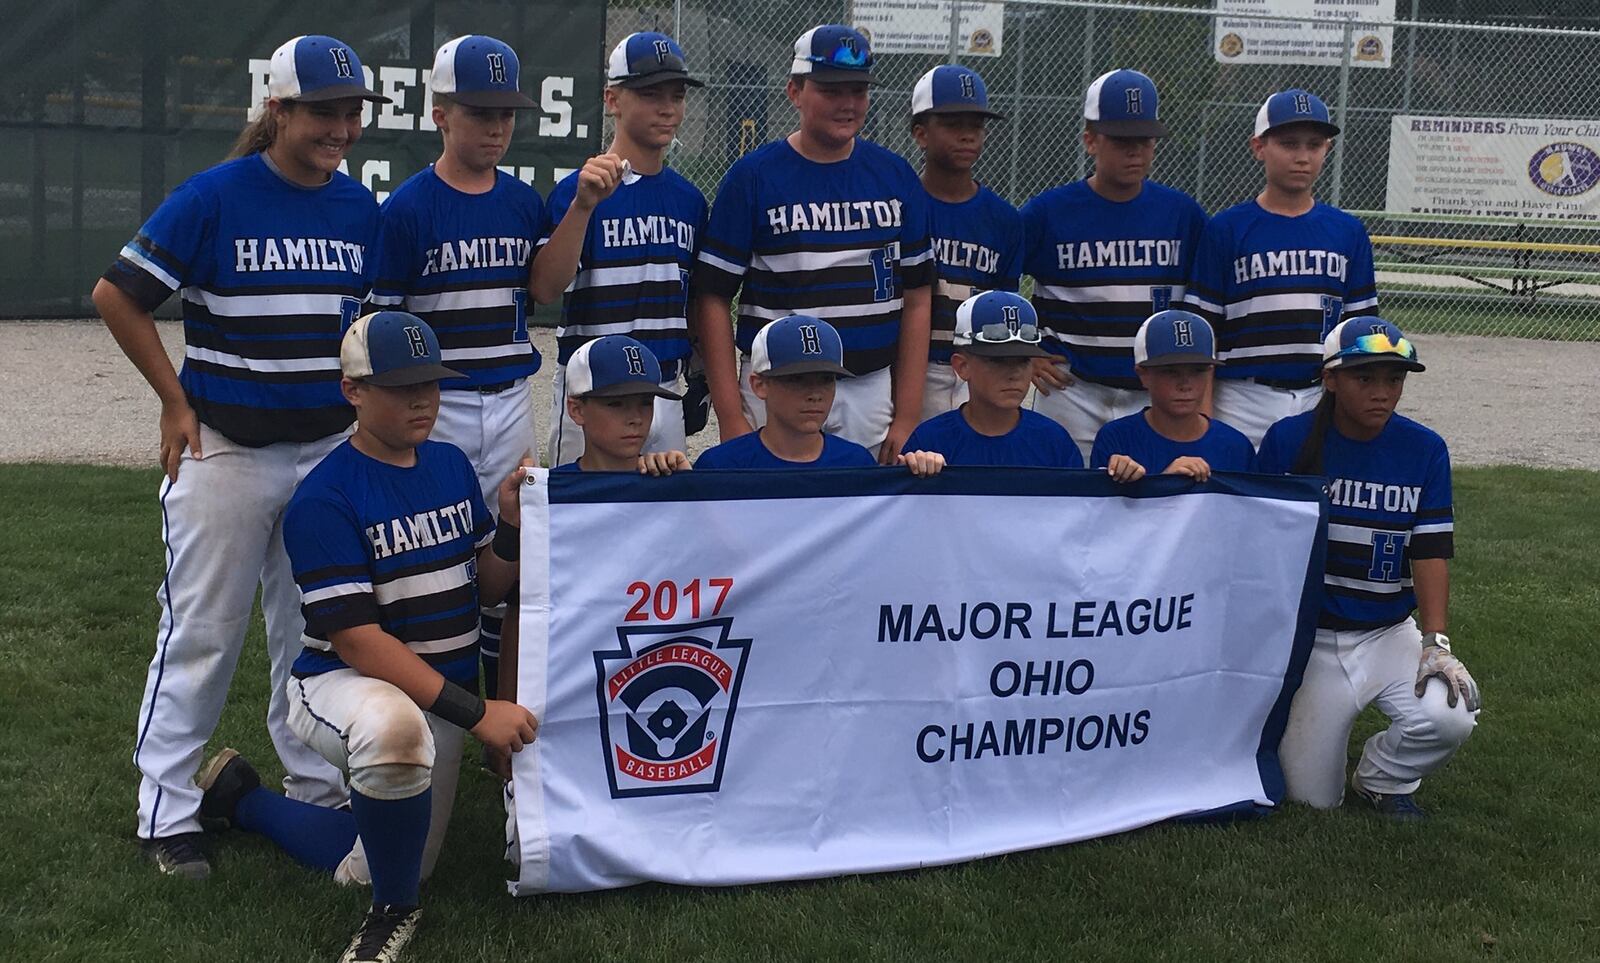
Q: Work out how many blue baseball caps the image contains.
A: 13